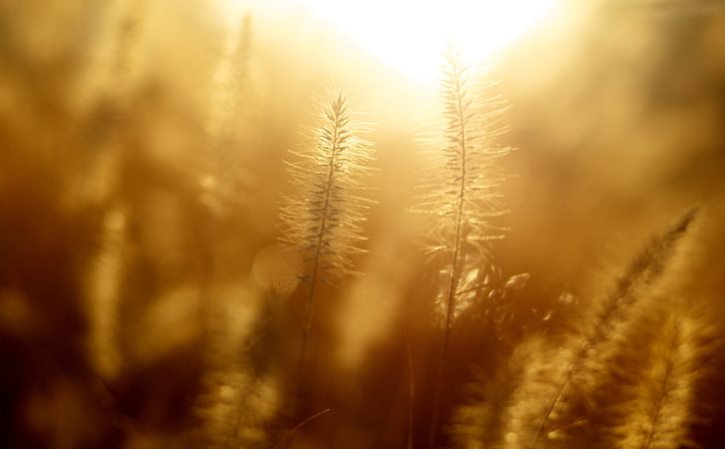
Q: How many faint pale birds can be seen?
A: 0